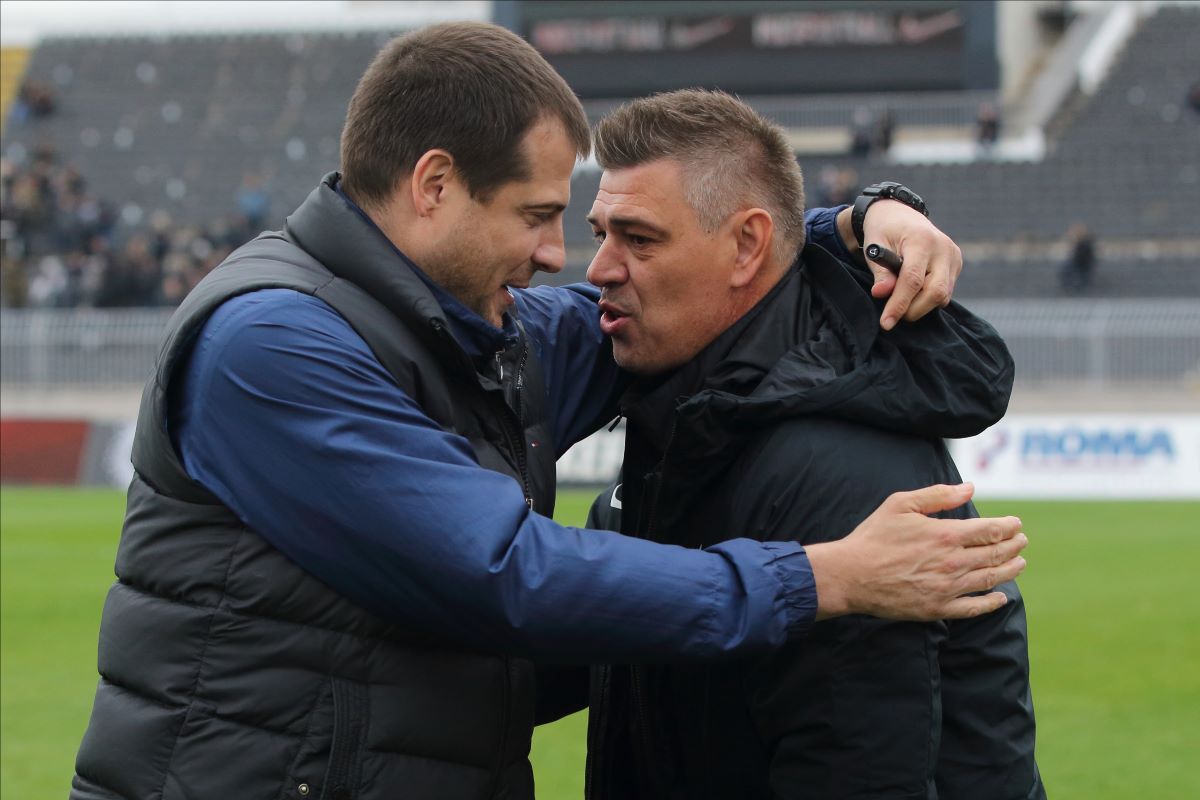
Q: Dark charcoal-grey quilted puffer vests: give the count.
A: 1